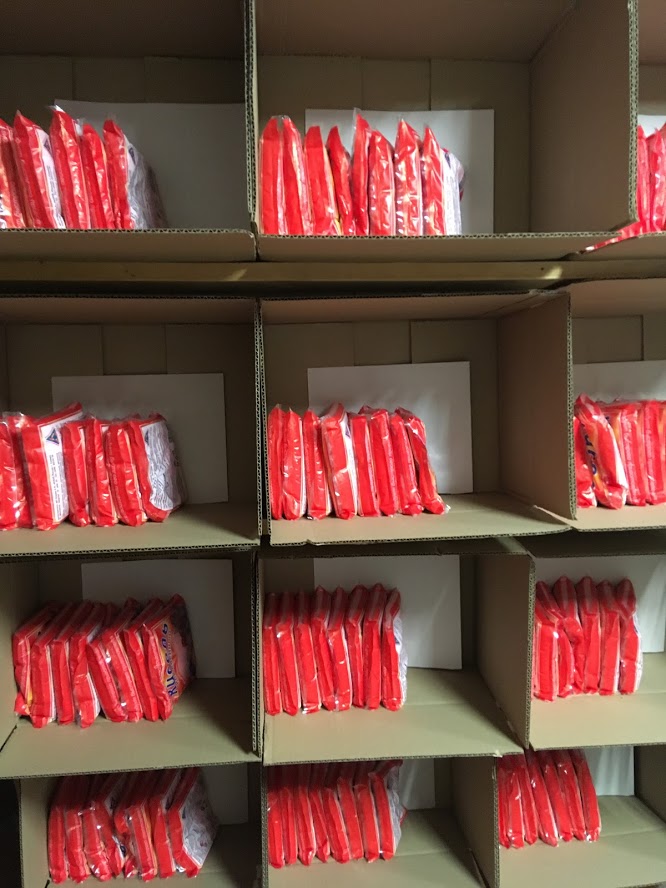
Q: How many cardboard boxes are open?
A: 12